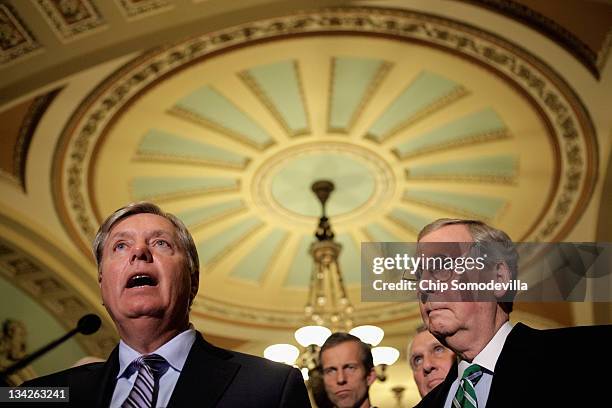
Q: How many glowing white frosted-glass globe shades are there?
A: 4